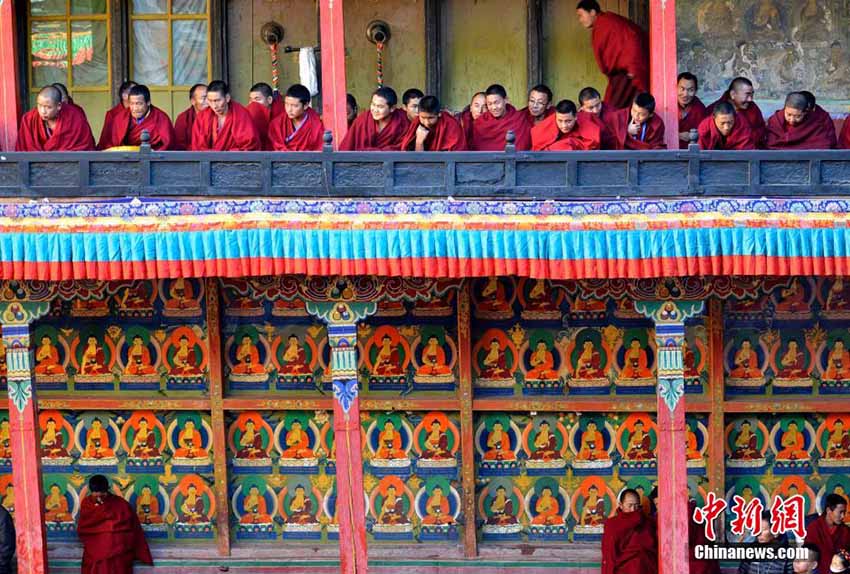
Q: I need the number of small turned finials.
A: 4